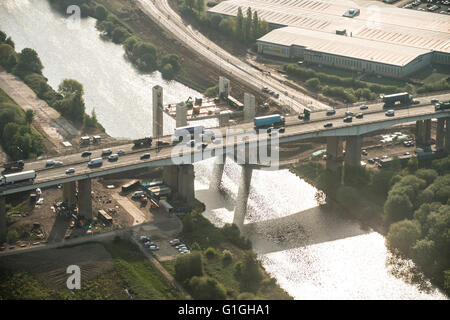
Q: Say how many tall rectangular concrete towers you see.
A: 4